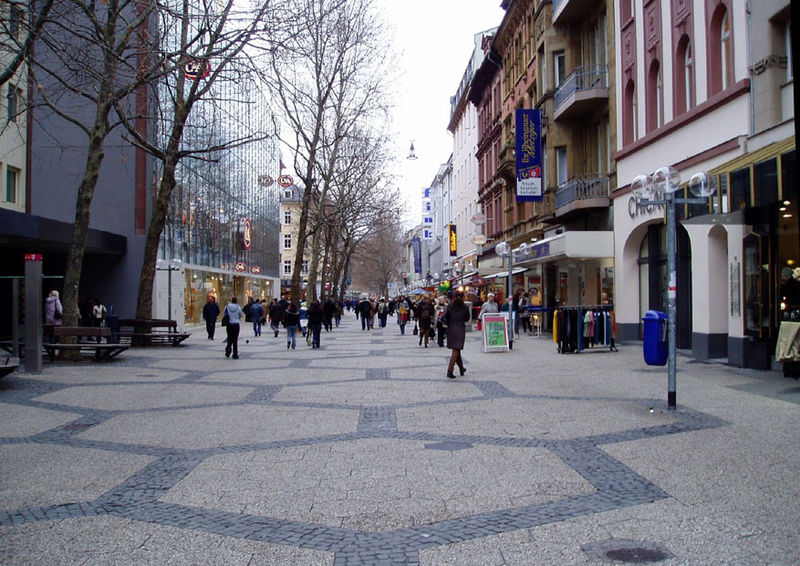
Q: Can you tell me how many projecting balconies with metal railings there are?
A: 3